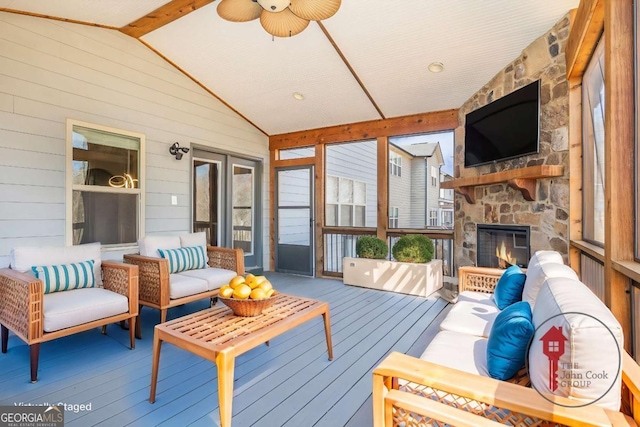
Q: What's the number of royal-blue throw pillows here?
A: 2